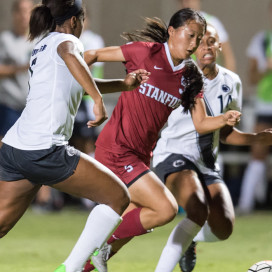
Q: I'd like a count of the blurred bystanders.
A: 4